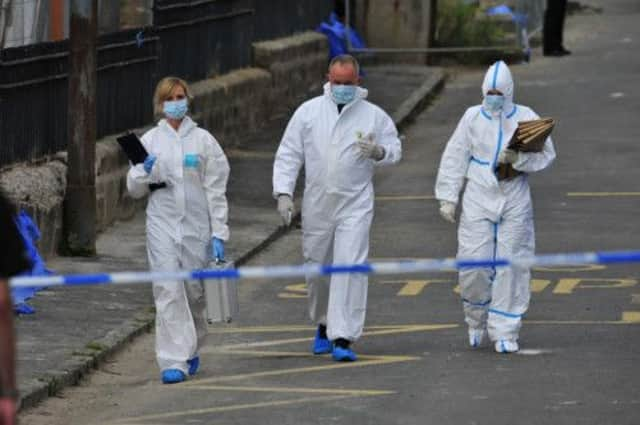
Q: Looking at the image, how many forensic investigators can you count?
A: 3